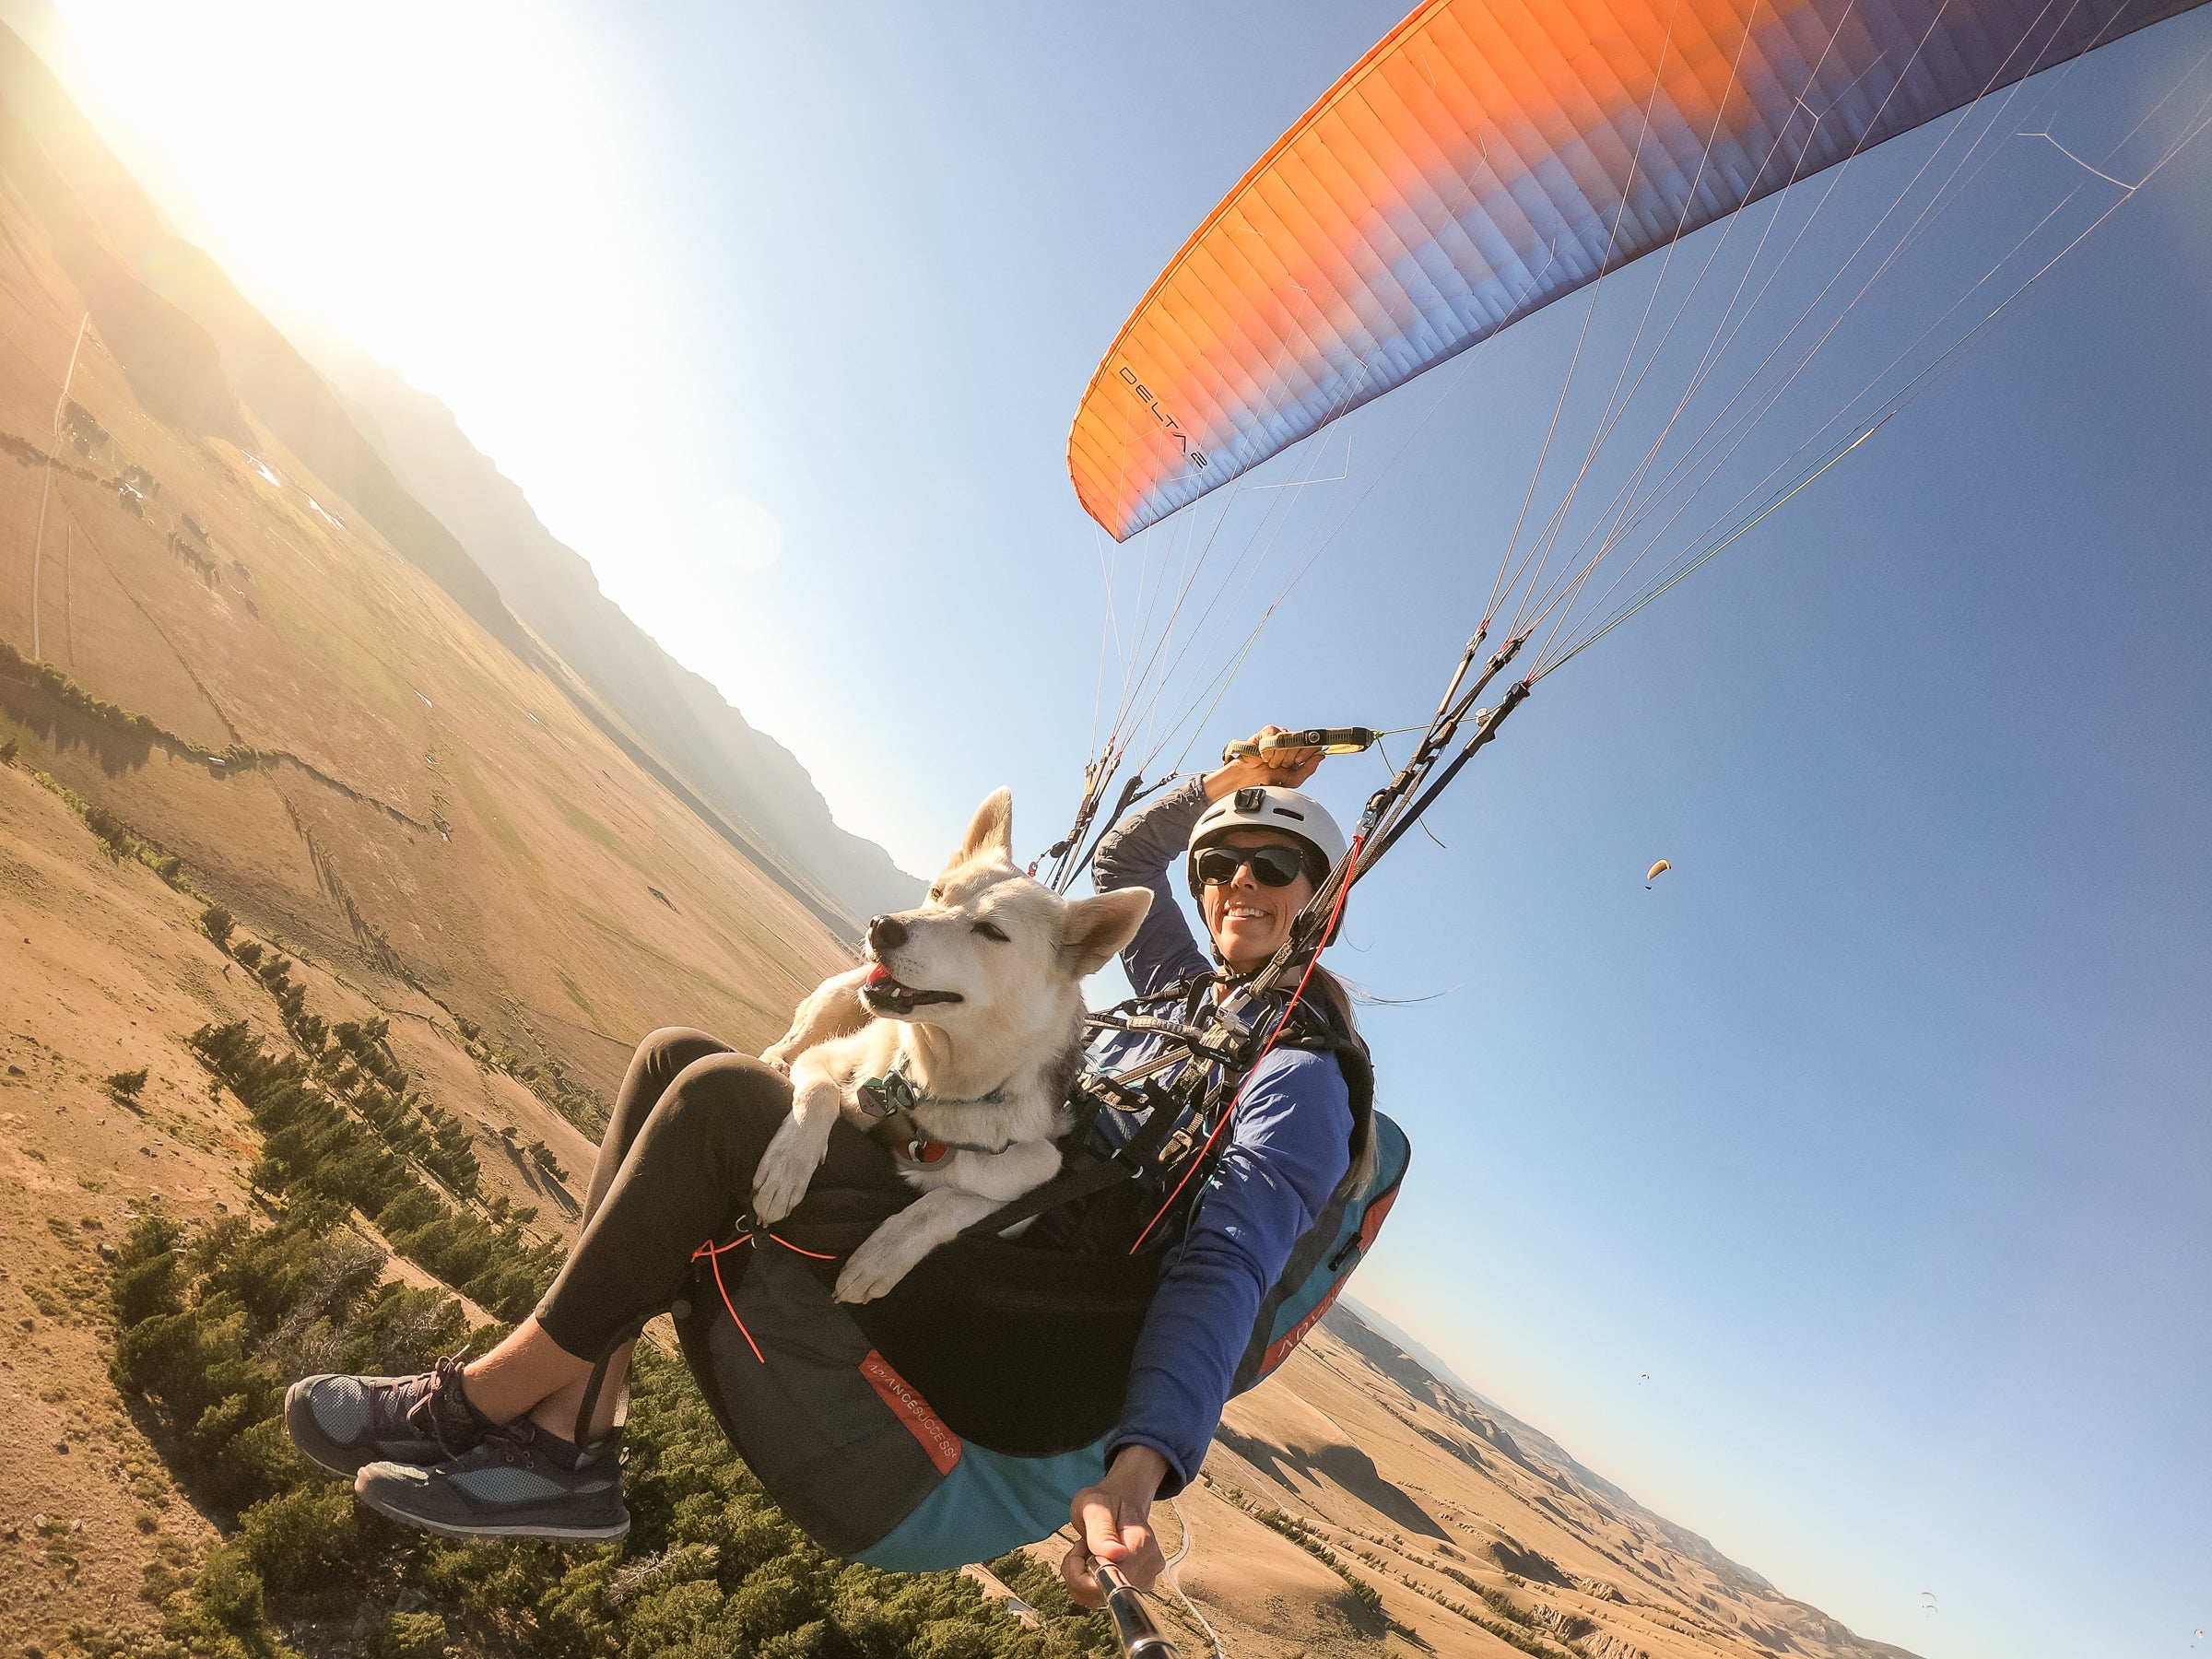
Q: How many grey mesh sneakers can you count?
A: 2